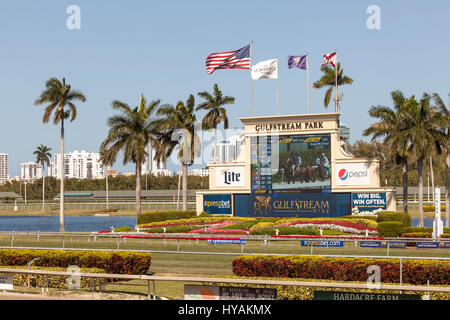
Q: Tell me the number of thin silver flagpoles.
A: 4